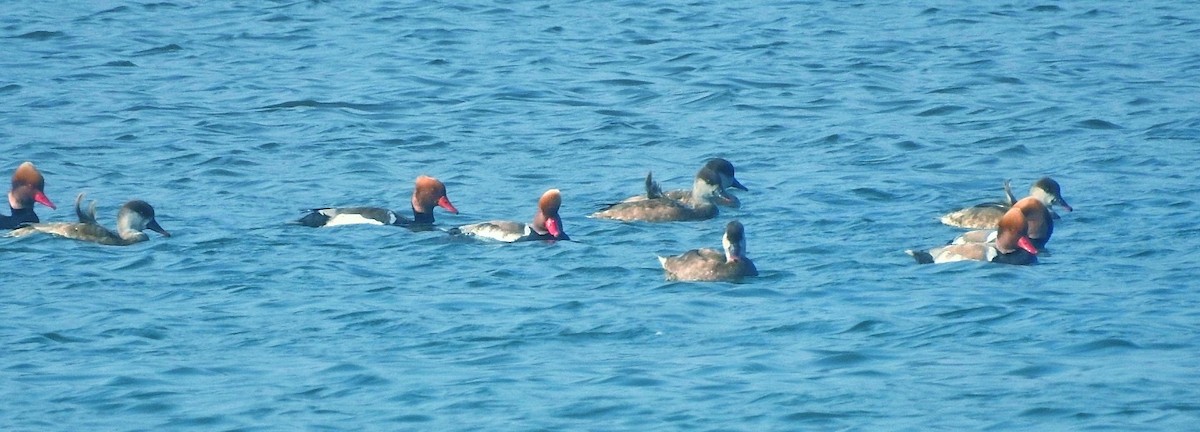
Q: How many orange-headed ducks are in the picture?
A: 5